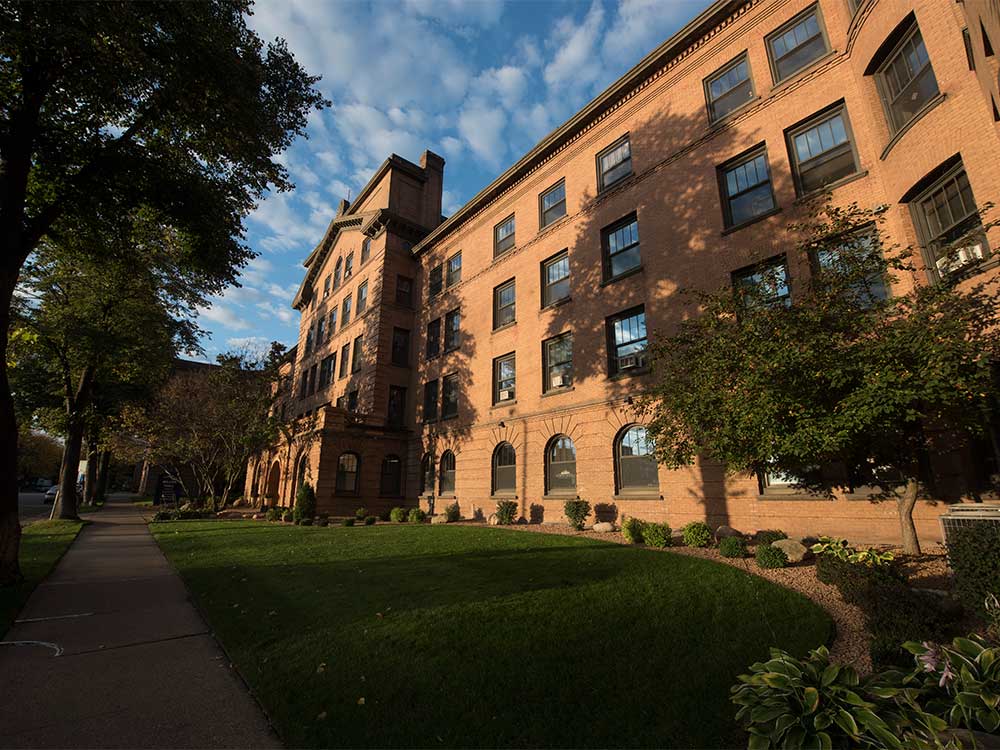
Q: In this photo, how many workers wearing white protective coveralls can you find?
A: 0